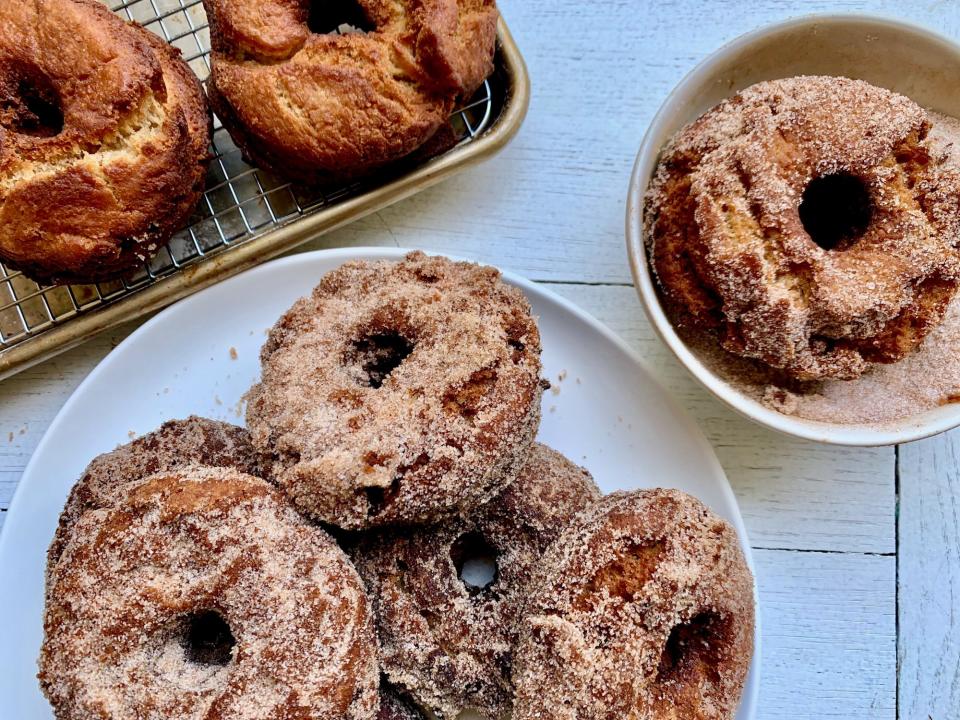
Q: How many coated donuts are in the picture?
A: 6